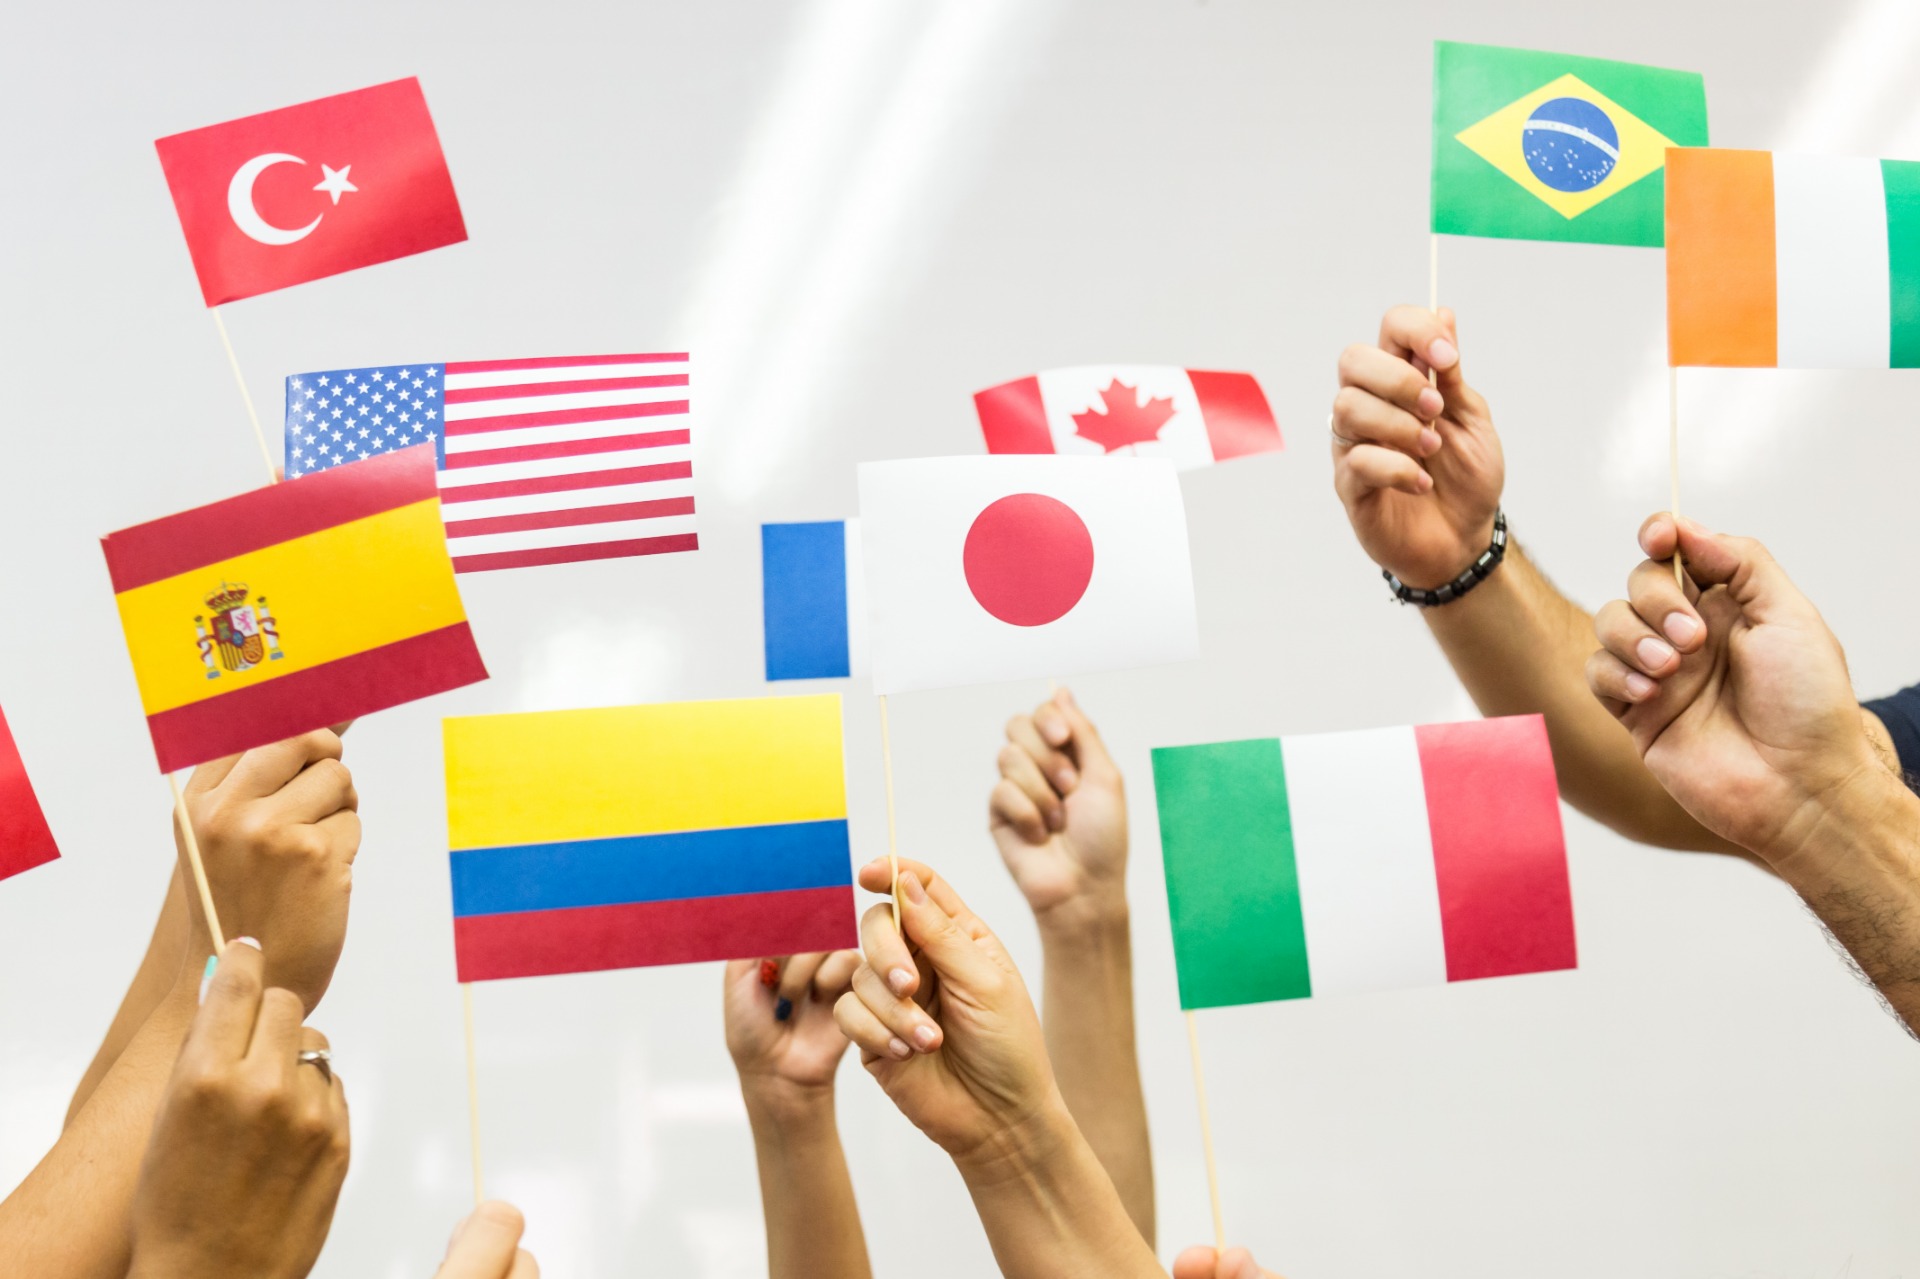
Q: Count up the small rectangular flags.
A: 11